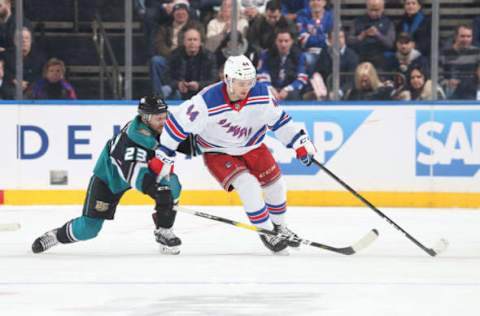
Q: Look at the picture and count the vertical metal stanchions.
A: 5